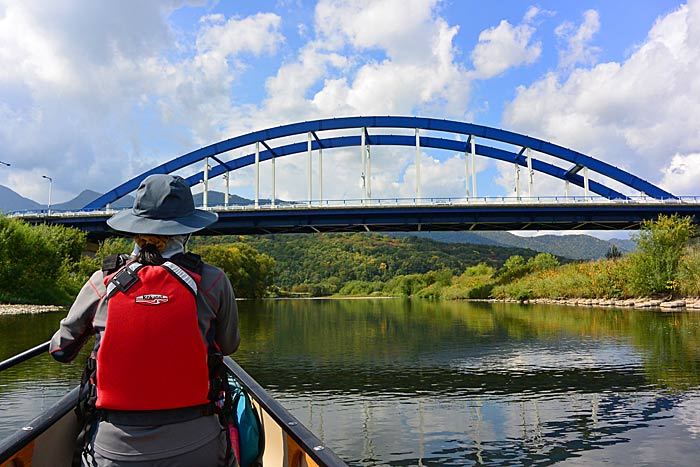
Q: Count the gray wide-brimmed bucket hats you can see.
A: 1